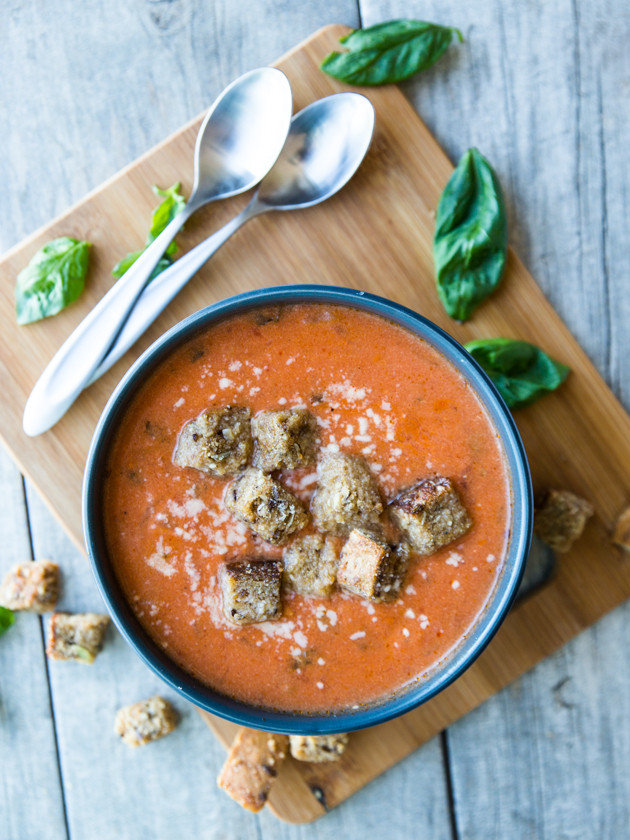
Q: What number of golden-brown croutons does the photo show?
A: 15